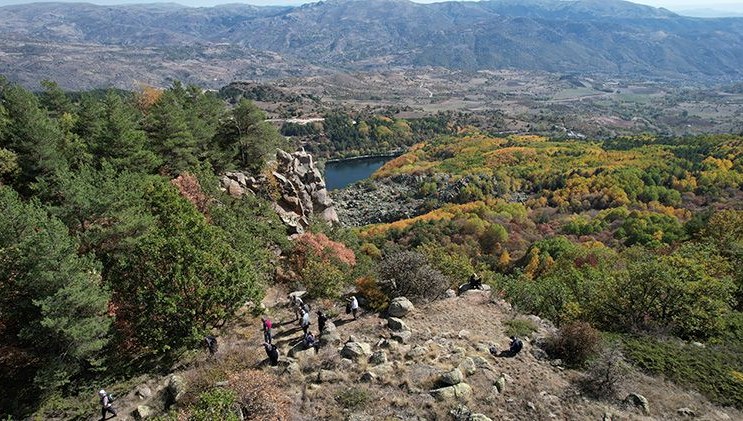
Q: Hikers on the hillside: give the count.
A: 11